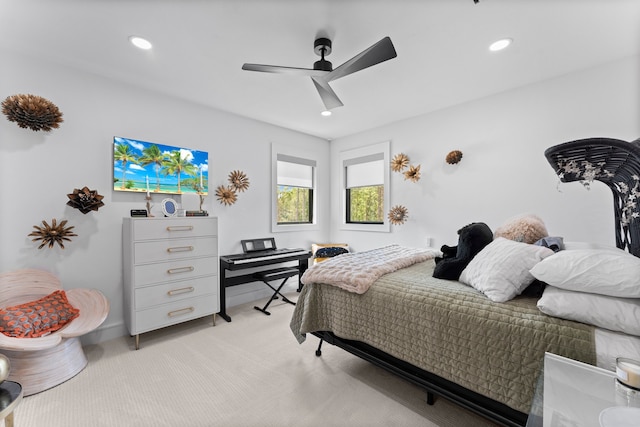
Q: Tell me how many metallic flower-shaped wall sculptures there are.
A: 9